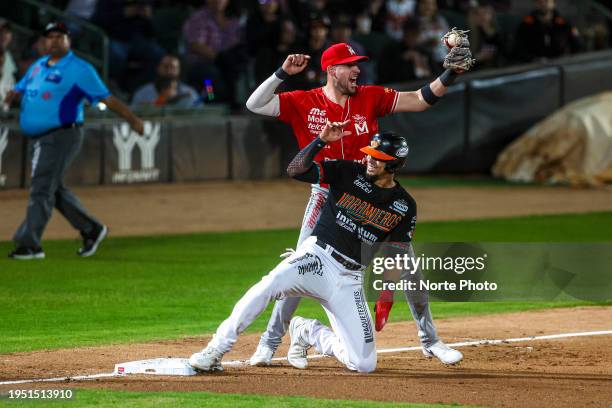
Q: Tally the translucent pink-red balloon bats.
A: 0